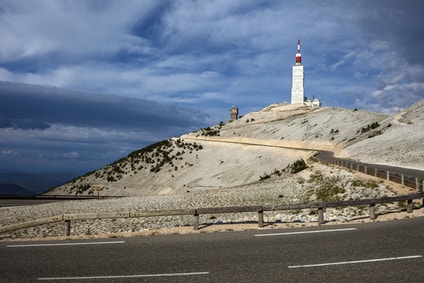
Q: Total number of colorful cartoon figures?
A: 0